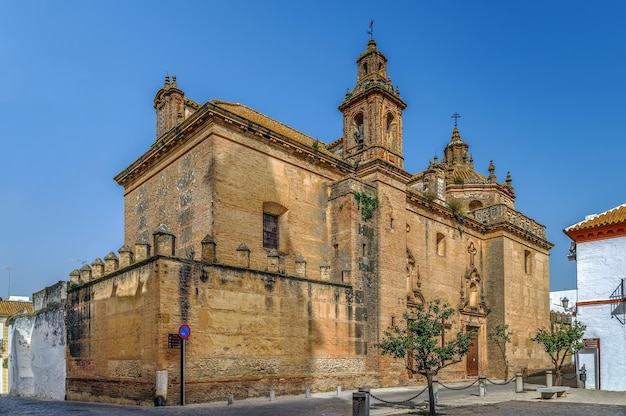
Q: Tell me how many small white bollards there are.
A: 4